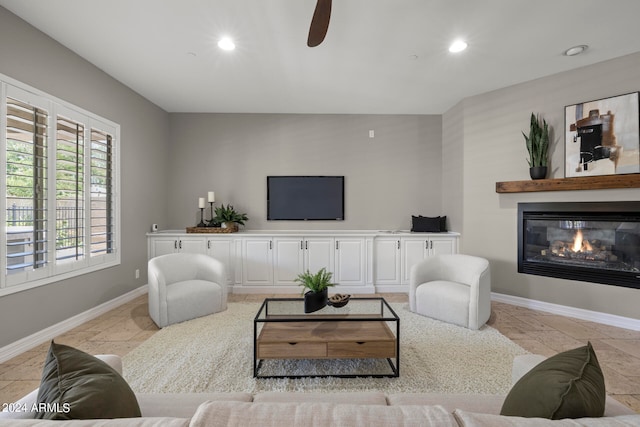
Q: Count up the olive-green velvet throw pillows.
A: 2